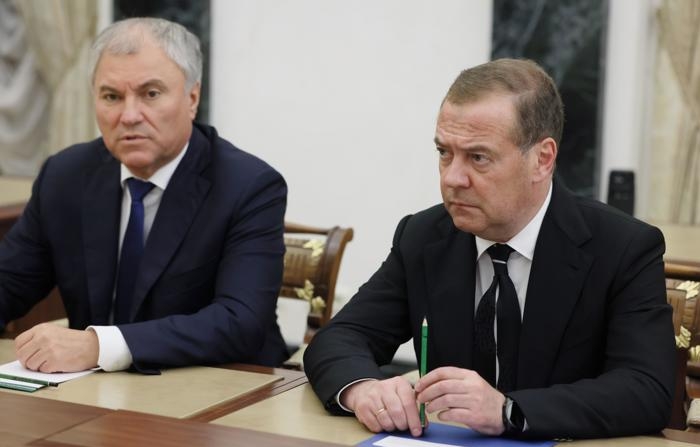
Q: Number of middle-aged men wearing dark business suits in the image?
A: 2